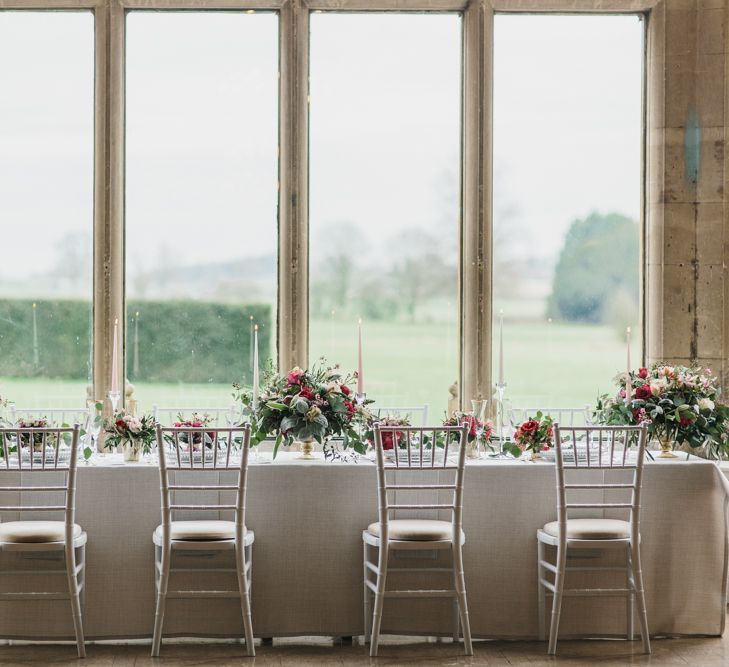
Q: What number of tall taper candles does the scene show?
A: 5